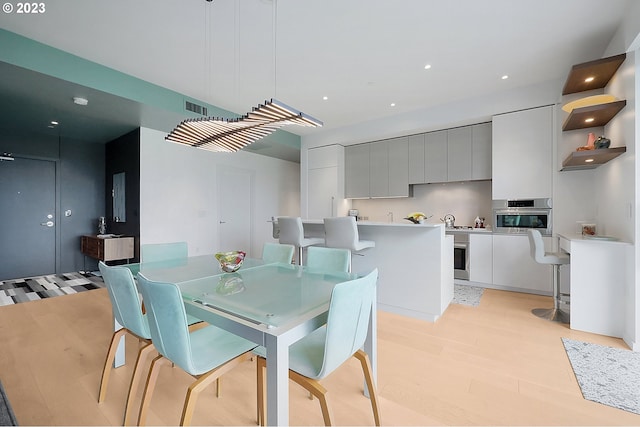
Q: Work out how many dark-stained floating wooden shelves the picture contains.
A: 3